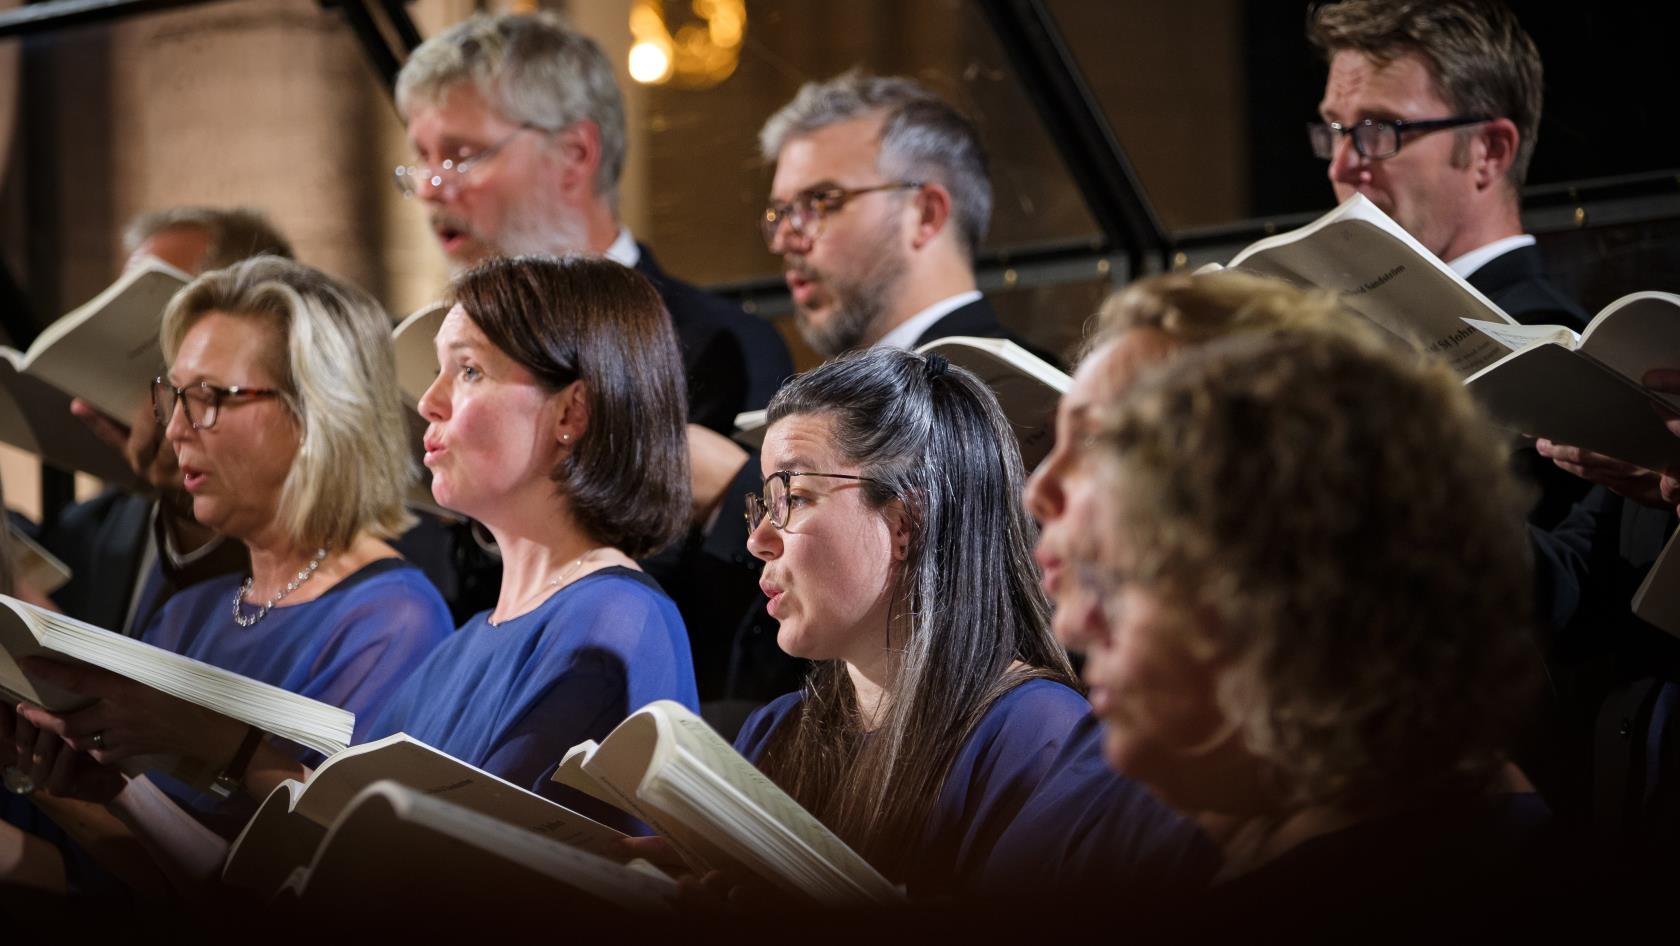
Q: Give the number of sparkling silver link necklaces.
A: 1